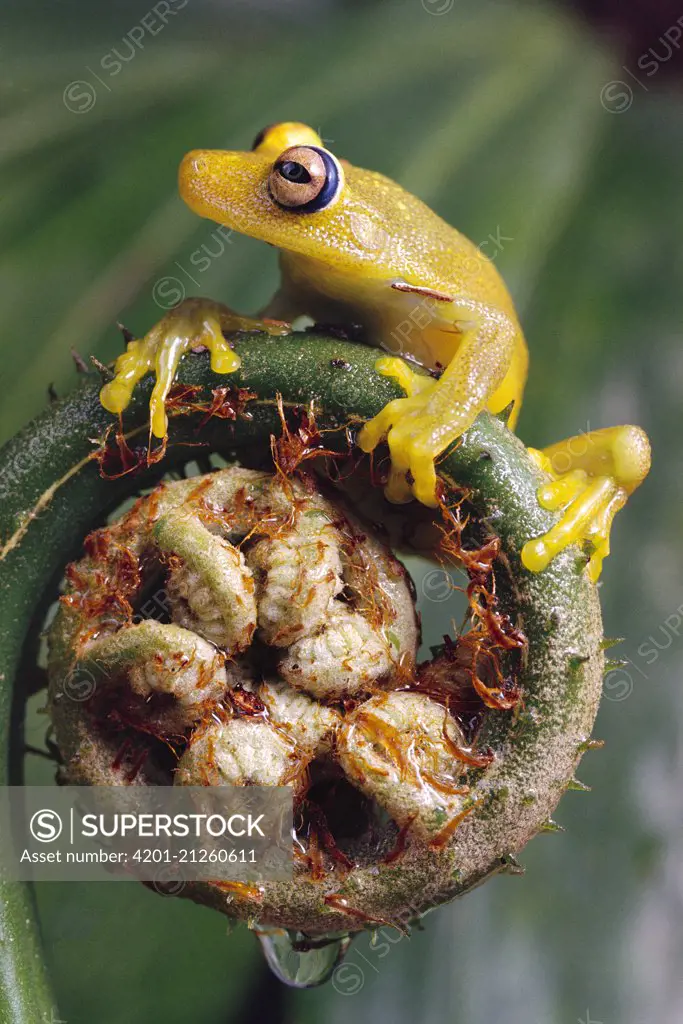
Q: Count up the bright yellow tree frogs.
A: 1